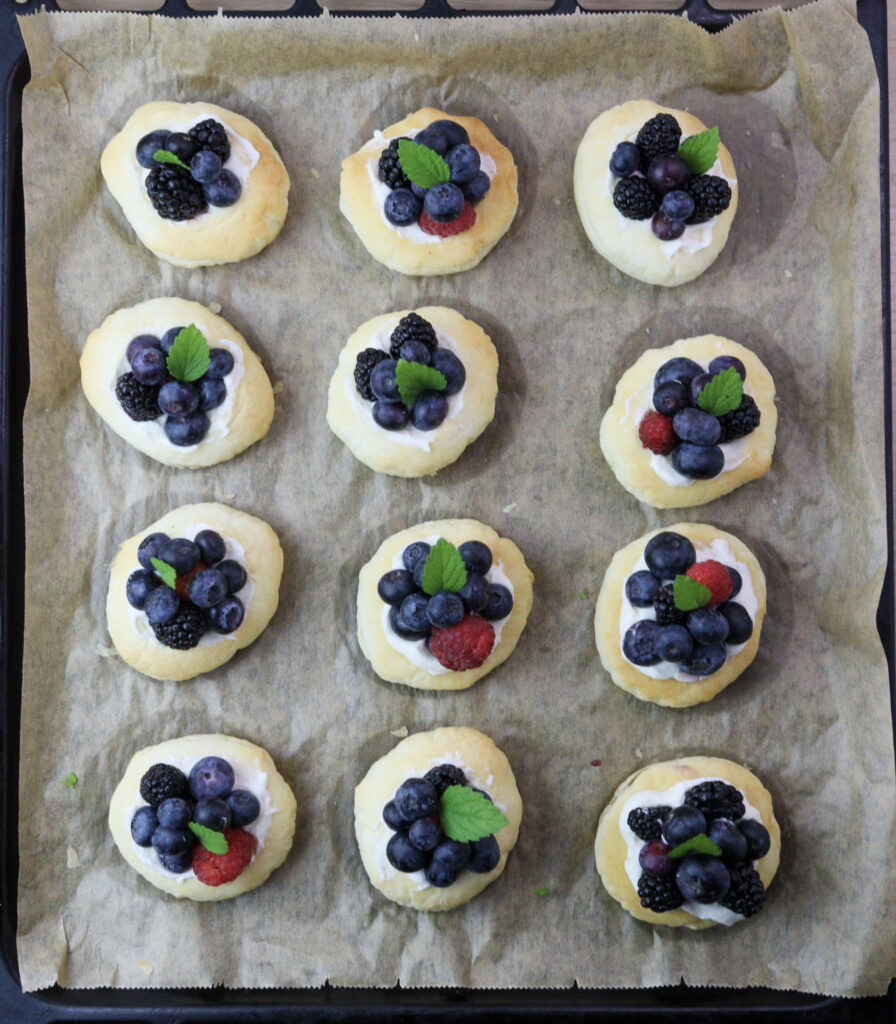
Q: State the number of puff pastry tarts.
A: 12